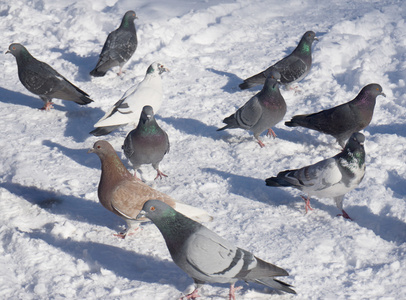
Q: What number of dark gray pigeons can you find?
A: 6